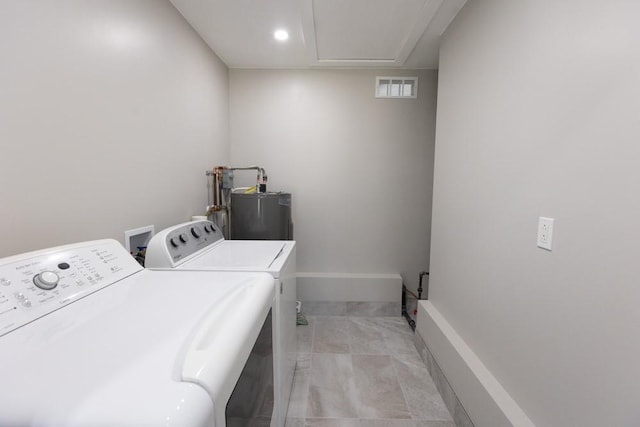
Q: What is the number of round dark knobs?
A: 5